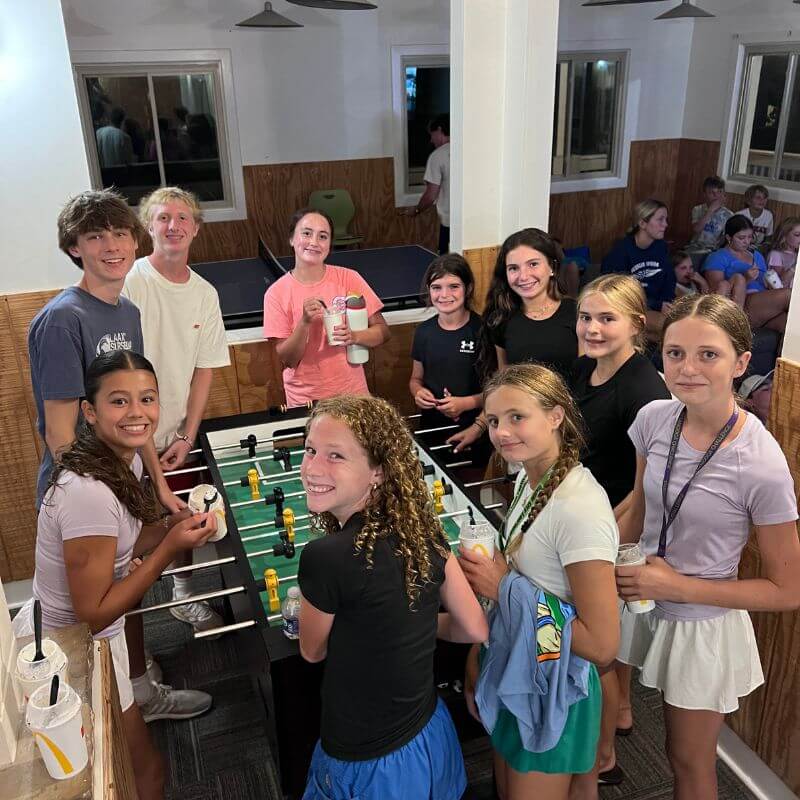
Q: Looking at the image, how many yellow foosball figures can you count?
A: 4